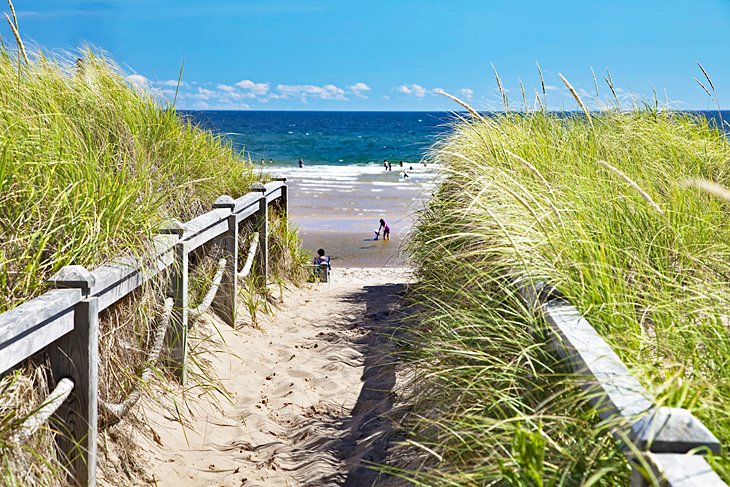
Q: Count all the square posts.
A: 6